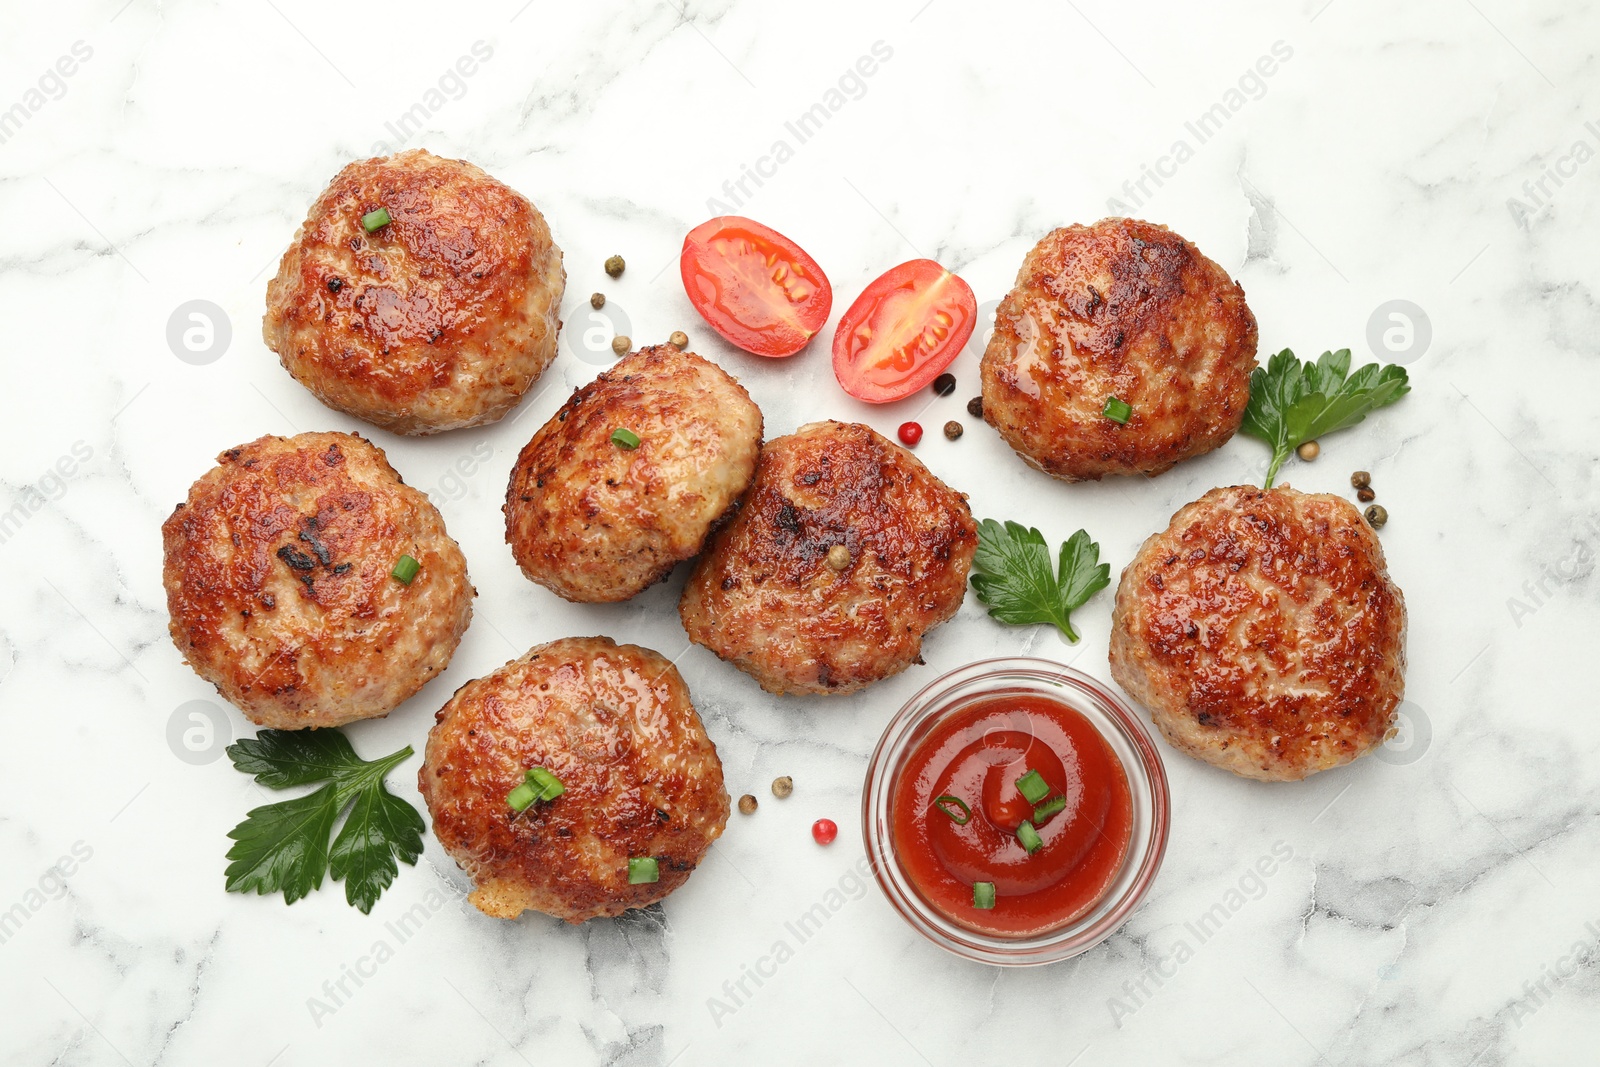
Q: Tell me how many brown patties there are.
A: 7